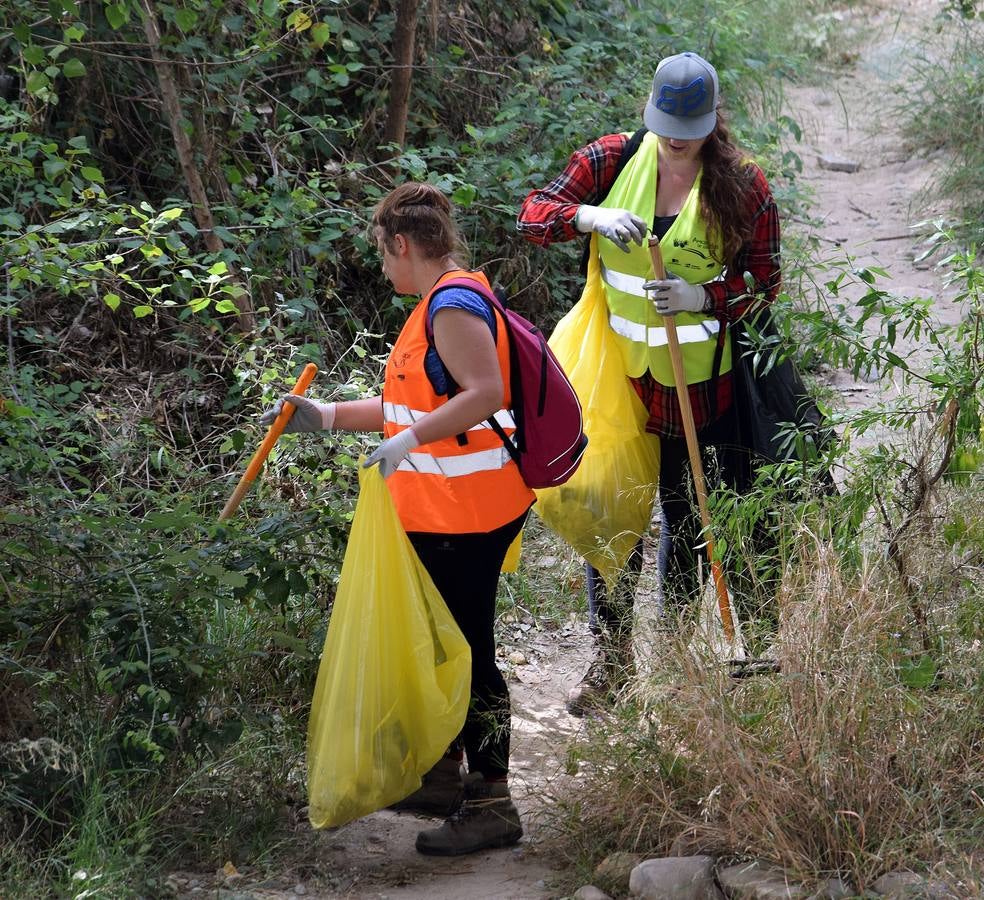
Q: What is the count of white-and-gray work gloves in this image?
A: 4